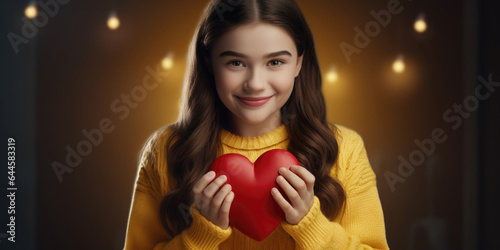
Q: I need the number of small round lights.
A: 6